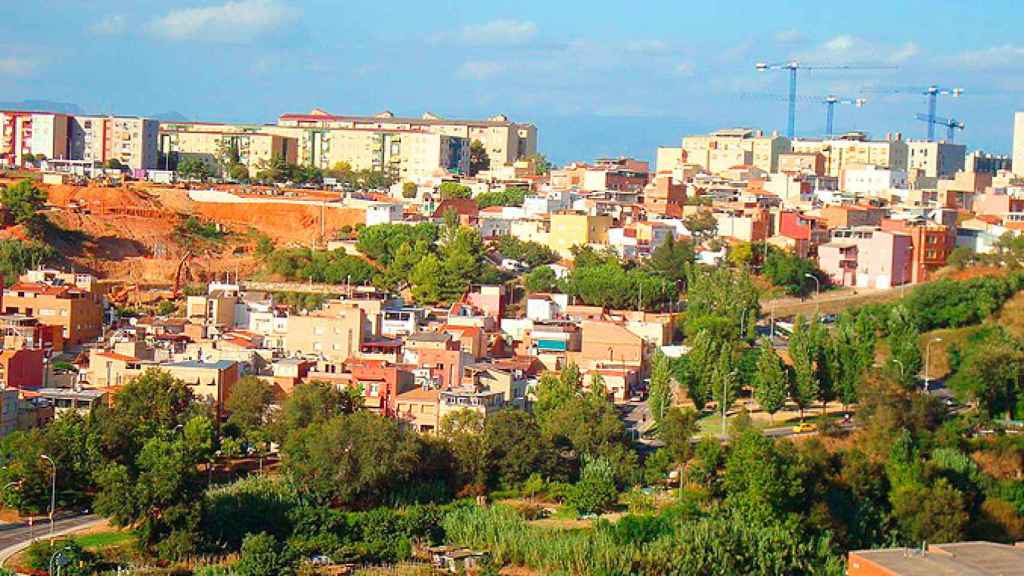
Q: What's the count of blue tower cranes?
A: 4